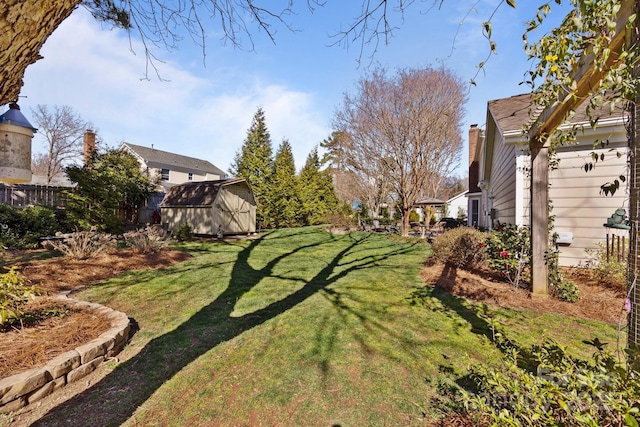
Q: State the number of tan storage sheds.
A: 1